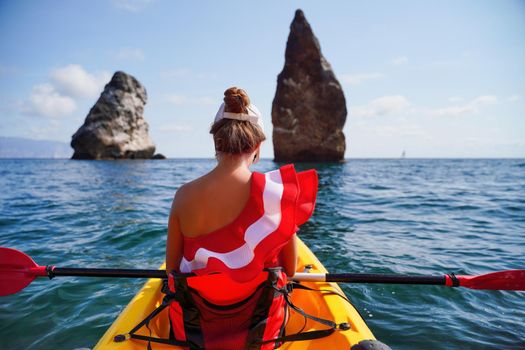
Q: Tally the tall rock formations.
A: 2